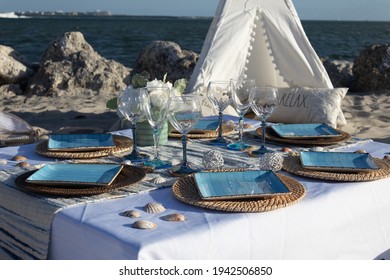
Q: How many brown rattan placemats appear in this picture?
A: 6